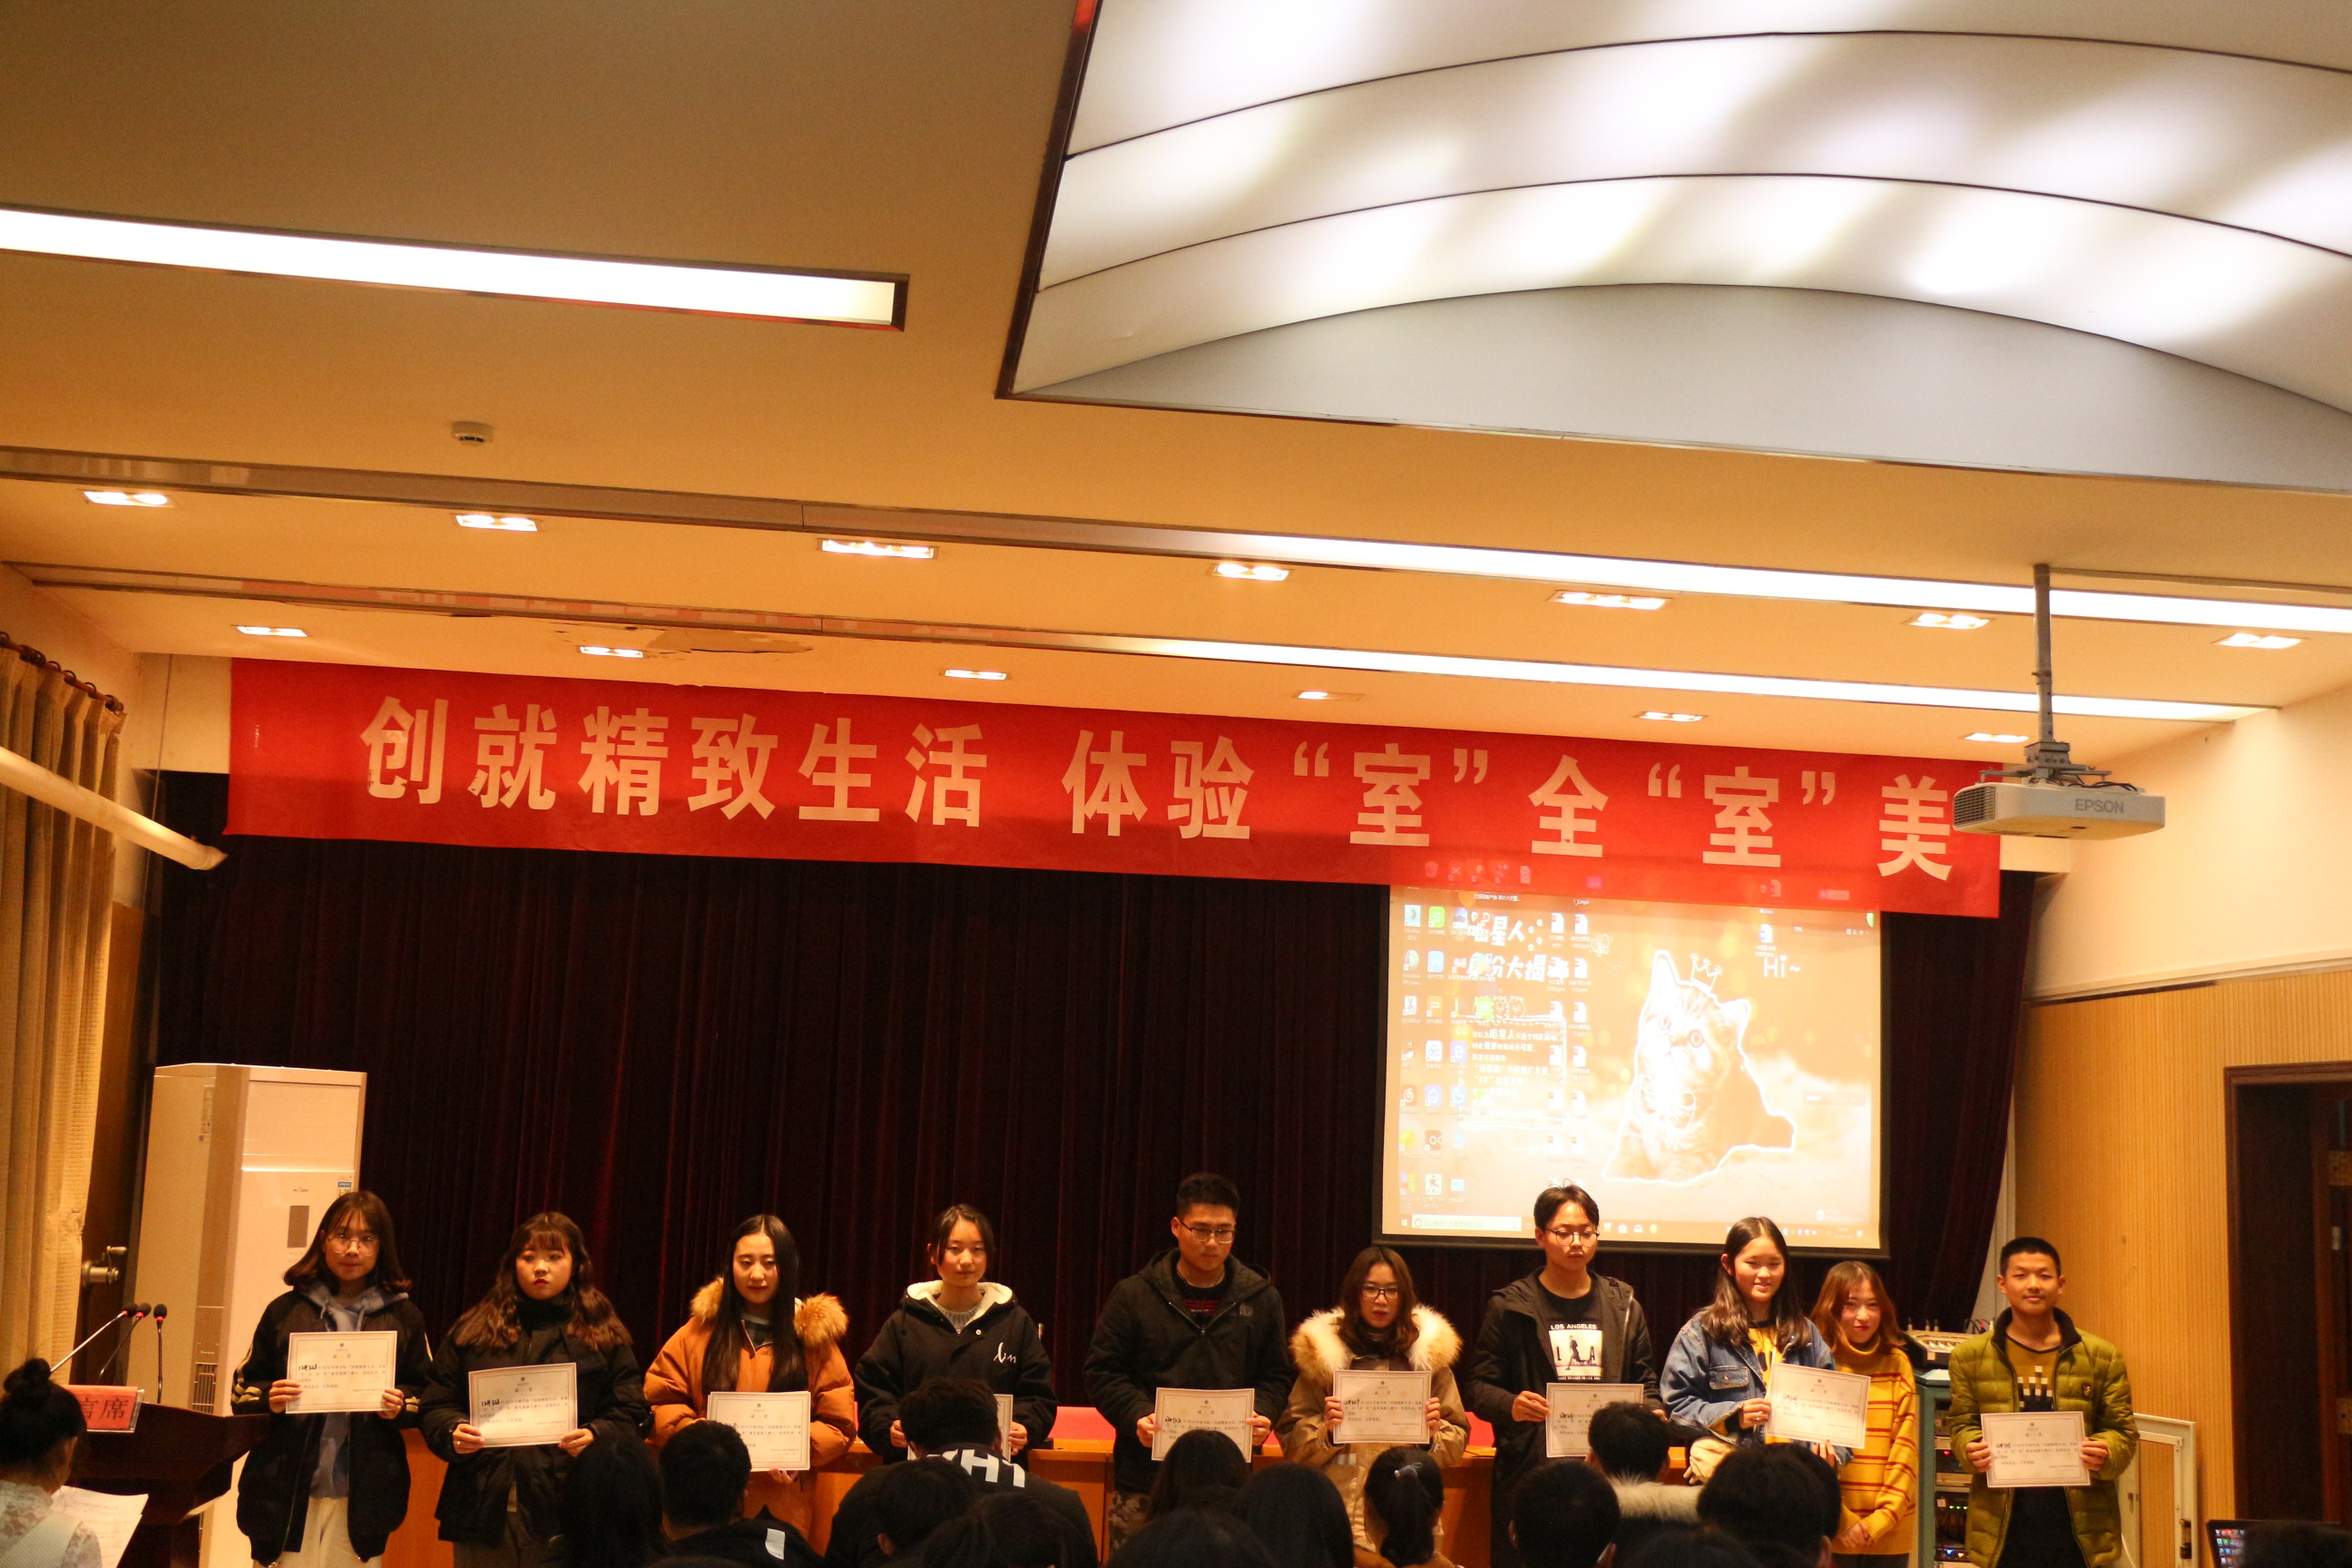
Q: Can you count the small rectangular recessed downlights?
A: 13